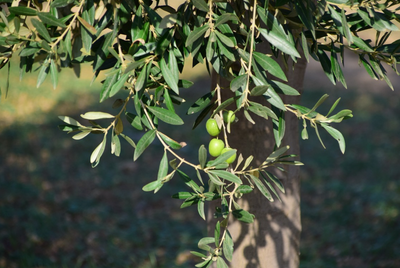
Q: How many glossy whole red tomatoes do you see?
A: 0